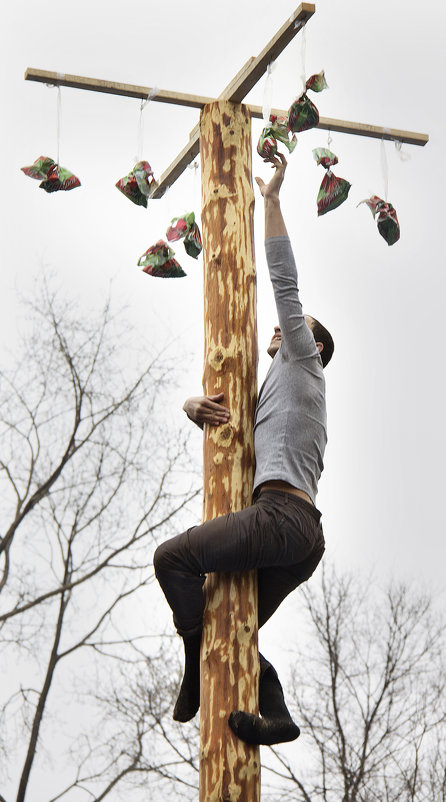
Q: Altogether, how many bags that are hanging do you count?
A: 8